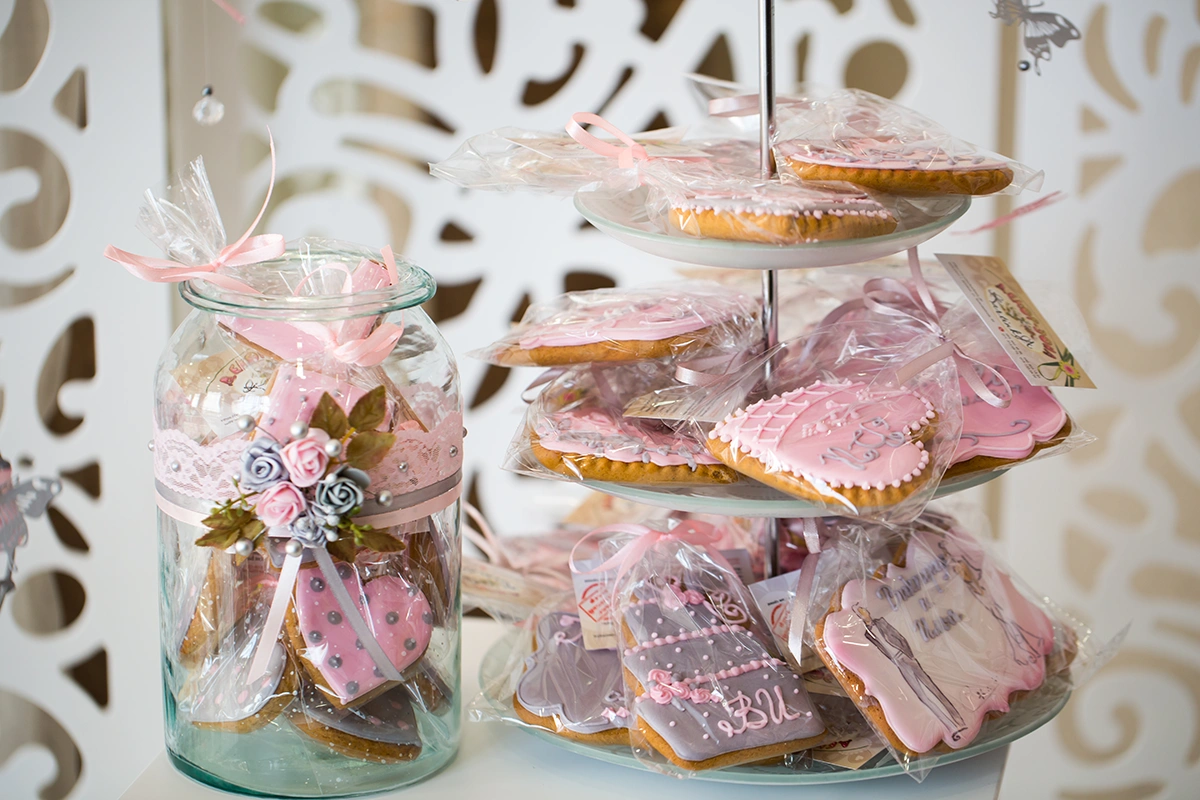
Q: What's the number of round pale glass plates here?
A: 3